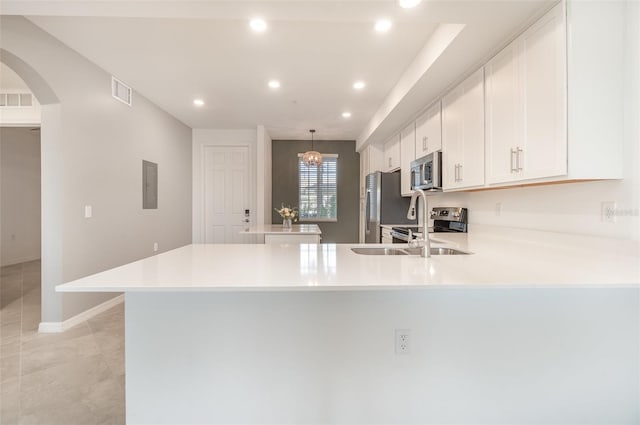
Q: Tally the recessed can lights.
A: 7